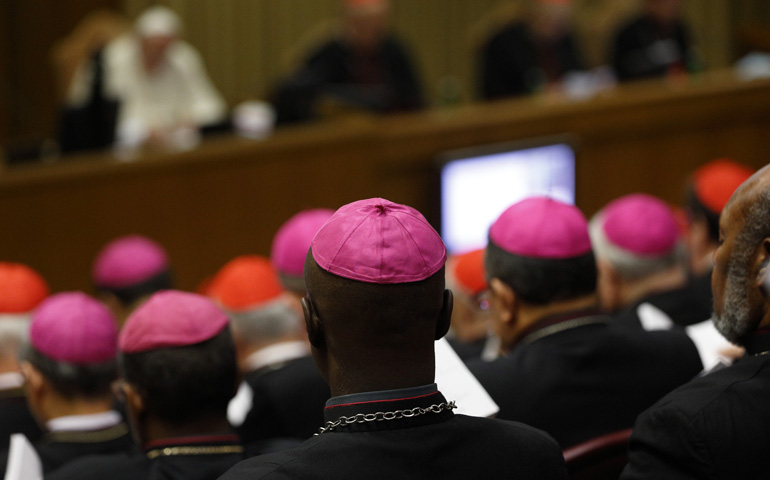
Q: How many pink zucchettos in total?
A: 7